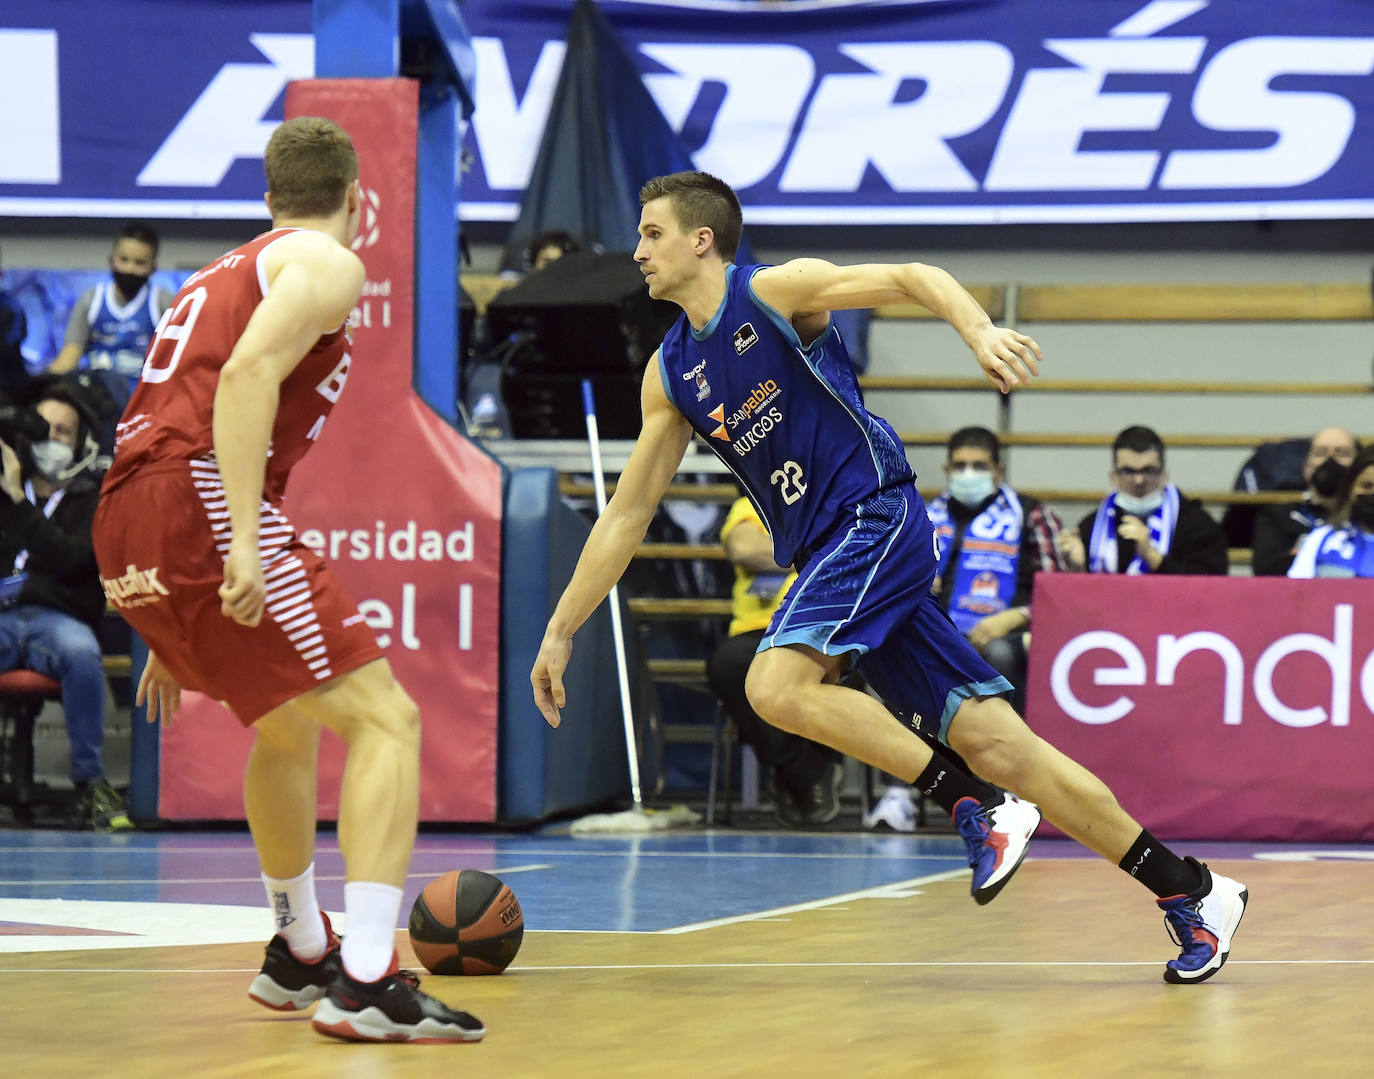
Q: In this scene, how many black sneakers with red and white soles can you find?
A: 2